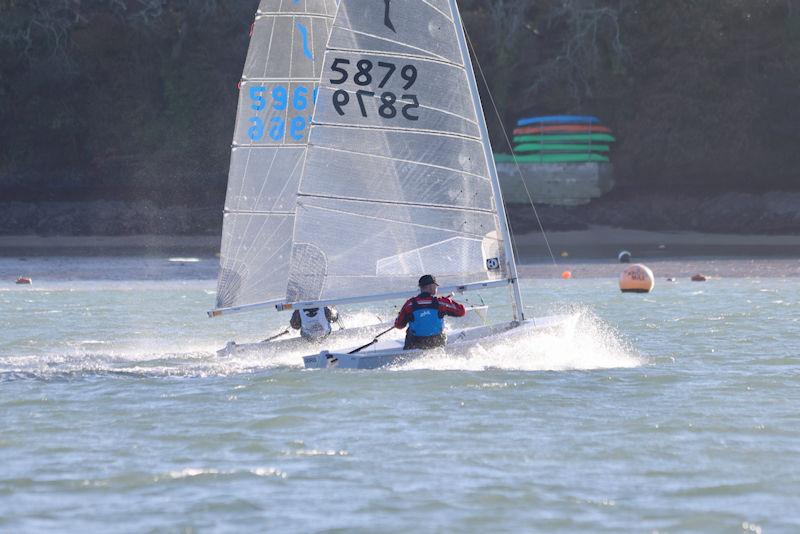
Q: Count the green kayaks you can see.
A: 3